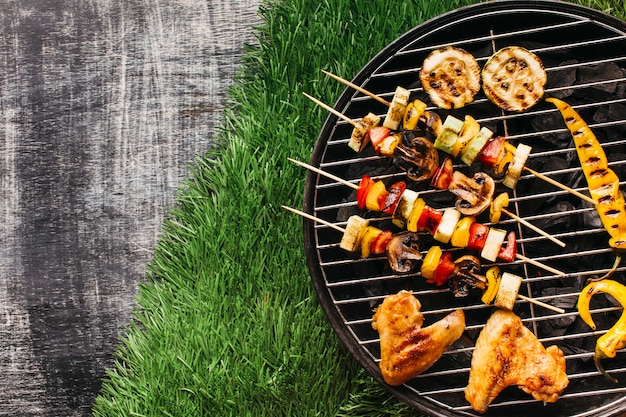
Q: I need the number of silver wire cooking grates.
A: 1